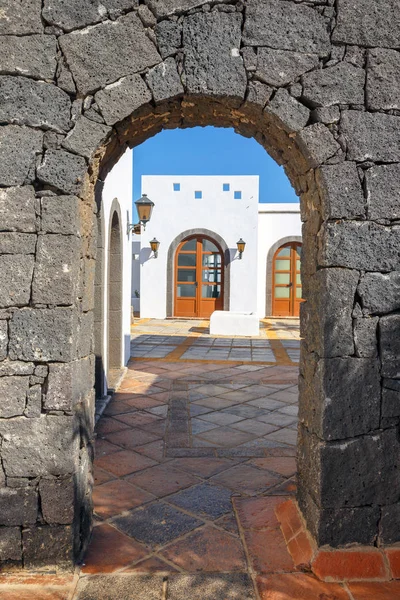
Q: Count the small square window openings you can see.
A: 4